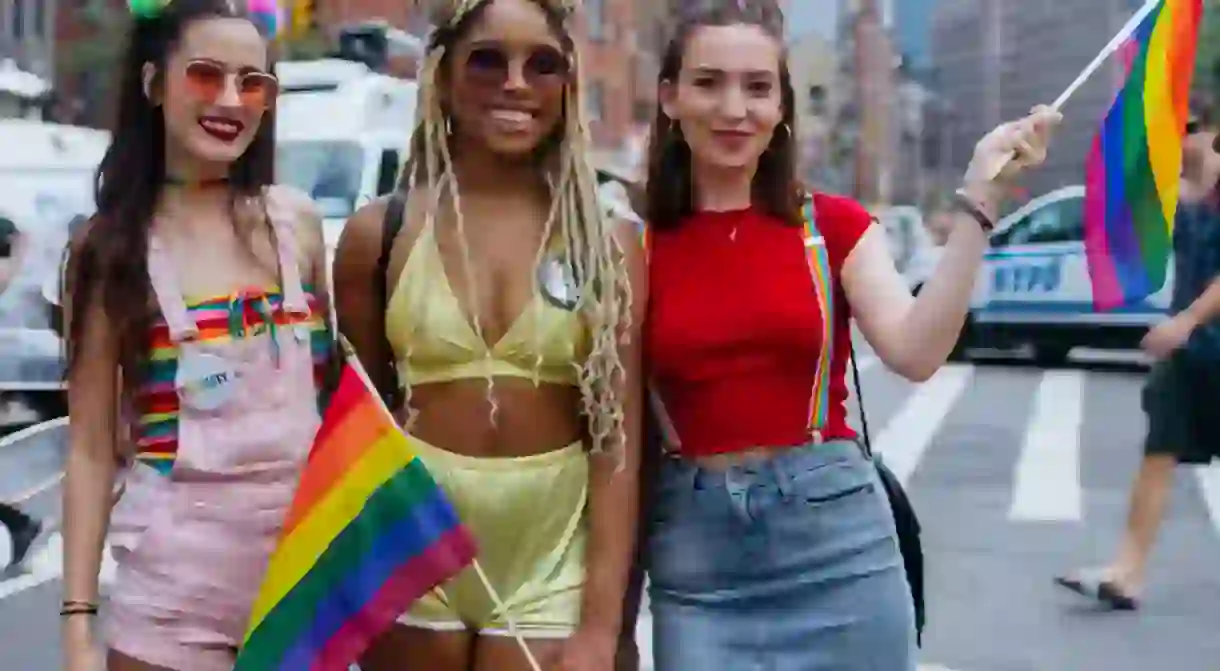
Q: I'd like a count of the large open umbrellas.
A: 0